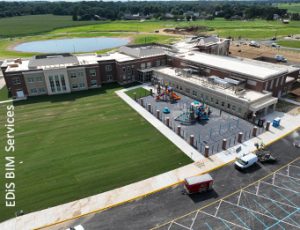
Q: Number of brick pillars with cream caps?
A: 11